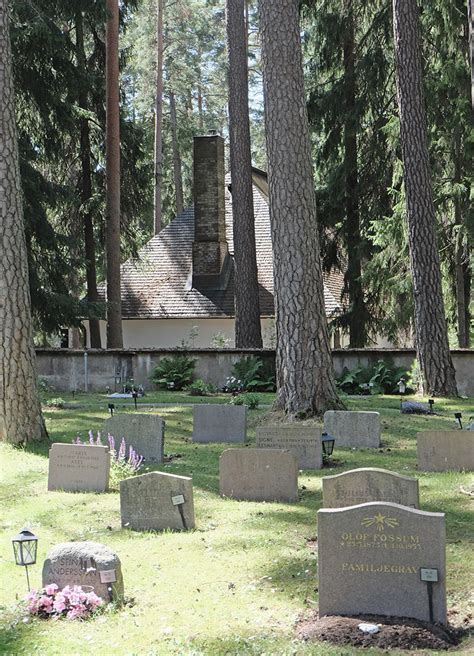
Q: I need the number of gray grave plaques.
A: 11